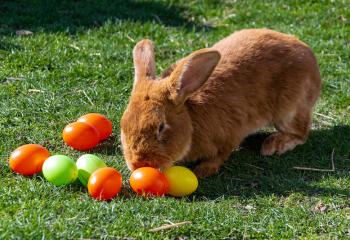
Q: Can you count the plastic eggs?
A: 8